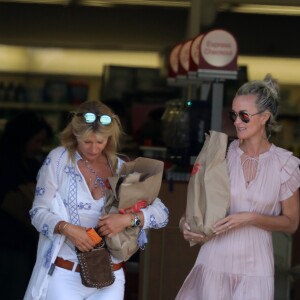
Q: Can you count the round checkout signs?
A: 4